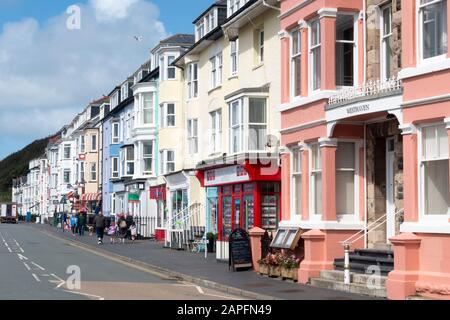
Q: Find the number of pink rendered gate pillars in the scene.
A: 3